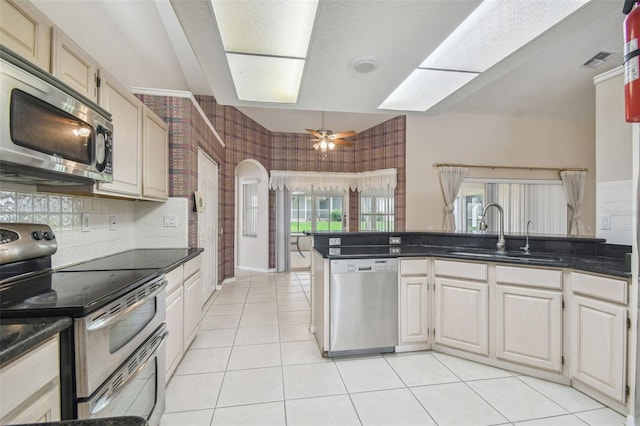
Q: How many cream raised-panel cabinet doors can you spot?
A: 11